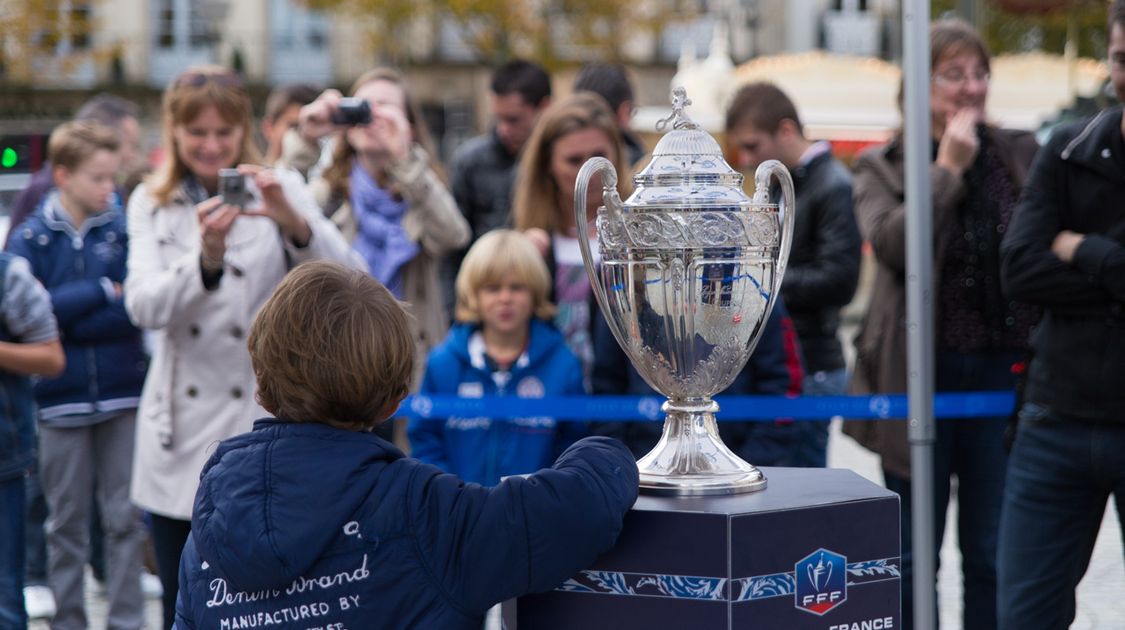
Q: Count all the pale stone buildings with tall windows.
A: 1